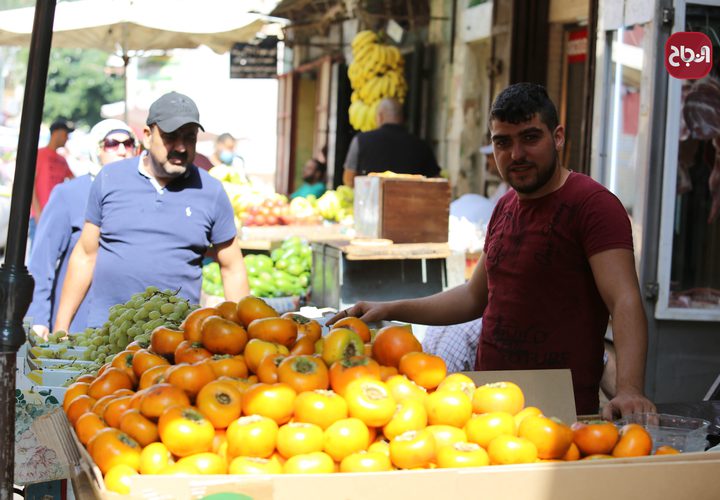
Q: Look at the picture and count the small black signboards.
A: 1